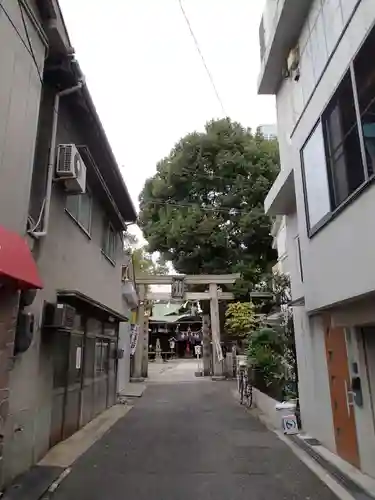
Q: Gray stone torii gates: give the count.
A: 1